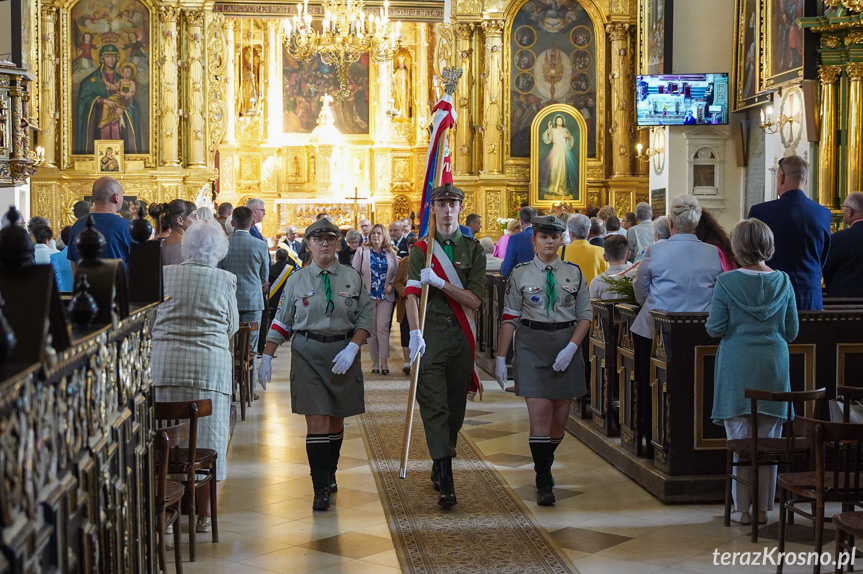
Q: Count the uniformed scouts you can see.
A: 3